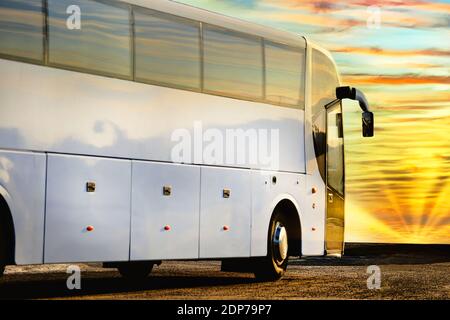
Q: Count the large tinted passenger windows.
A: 5